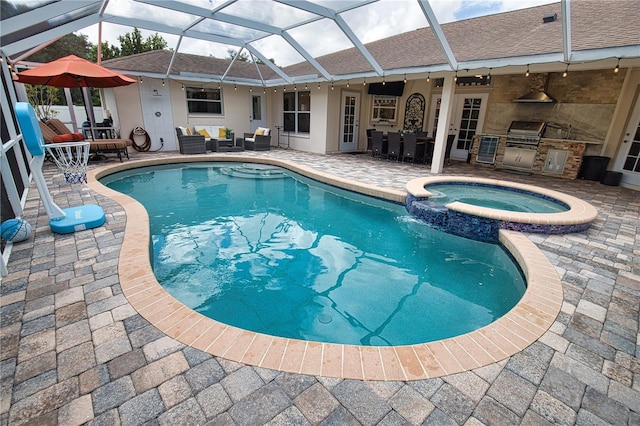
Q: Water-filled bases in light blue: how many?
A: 1